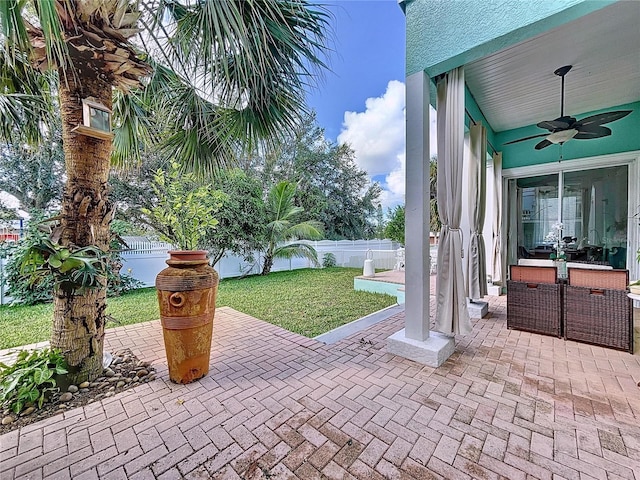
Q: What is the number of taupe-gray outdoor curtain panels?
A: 3